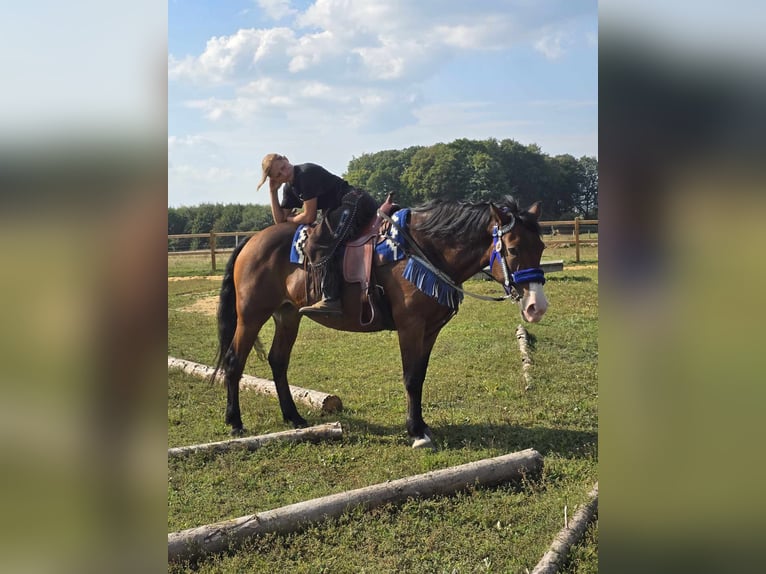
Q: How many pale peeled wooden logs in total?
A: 5